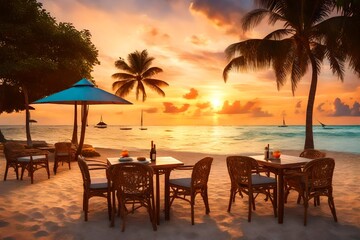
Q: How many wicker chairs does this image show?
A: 8